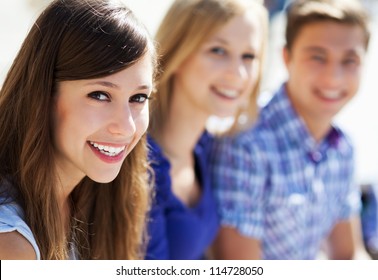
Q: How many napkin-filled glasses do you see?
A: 0